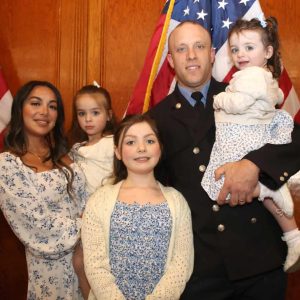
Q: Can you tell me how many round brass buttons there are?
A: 8